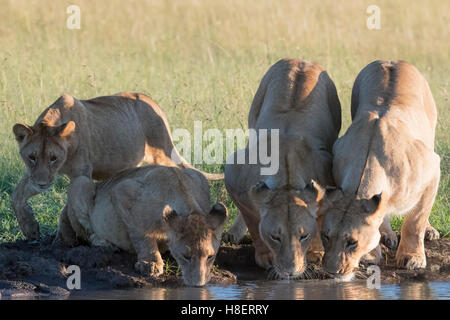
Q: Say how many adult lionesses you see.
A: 2